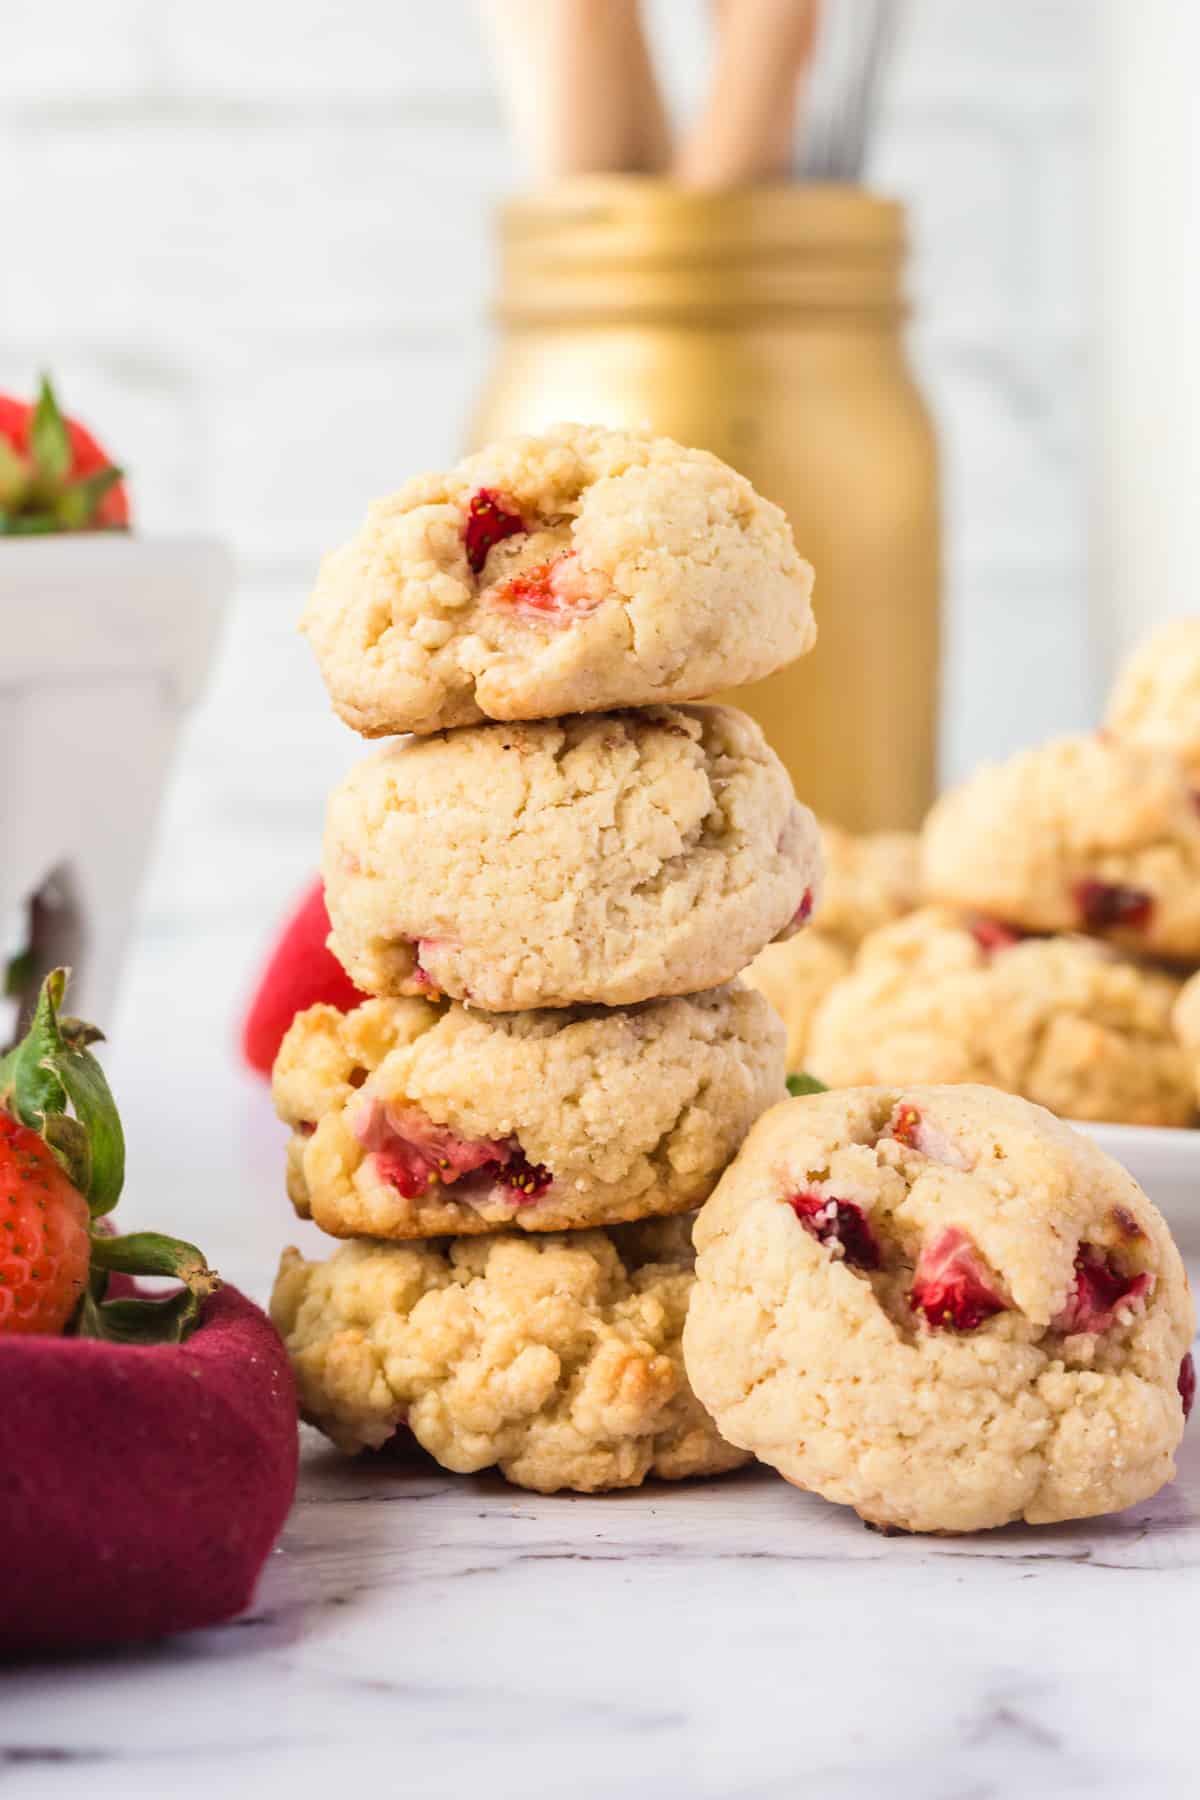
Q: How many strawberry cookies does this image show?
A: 11